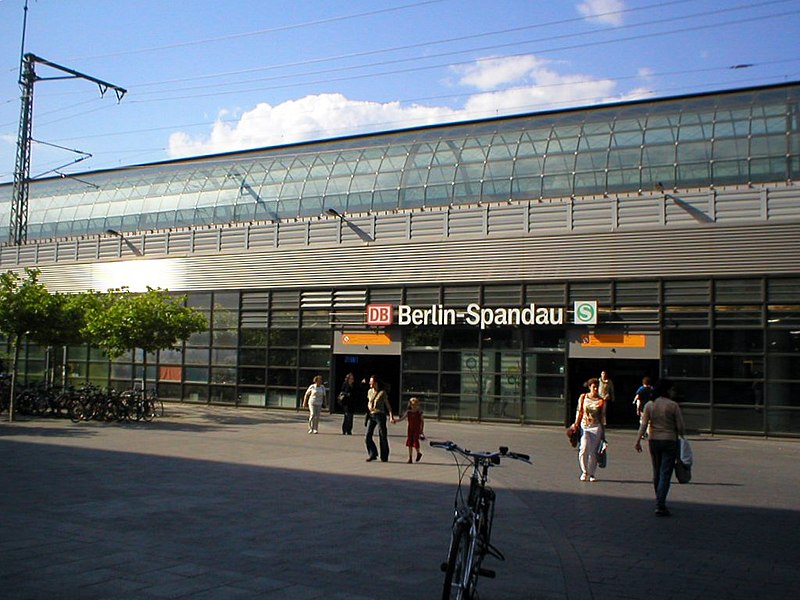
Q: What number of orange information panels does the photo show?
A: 2